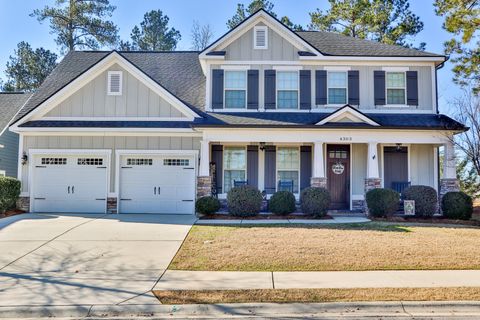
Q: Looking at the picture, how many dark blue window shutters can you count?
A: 12